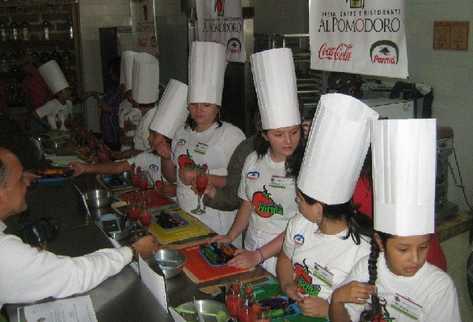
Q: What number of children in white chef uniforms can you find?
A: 8